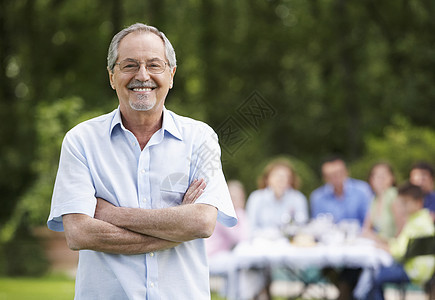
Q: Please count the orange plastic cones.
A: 0